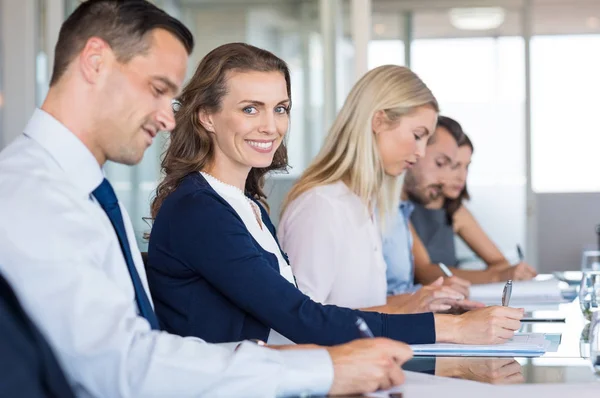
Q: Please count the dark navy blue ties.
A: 1